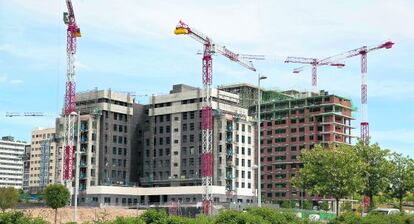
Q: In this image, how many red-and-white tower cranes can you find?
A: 4